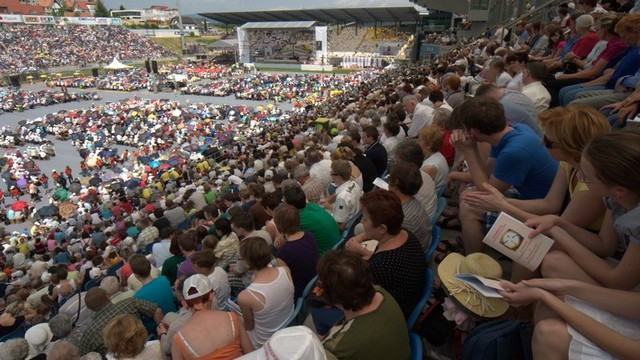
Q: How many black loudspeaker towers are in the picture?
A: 4